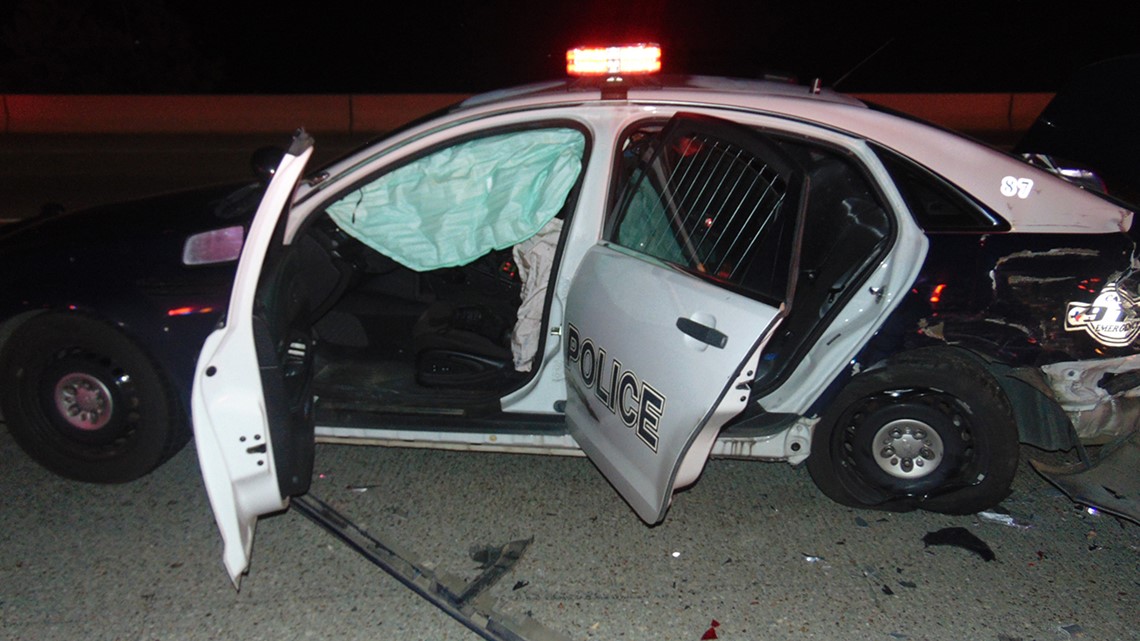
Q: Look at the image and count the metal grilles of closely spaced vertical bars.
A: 1